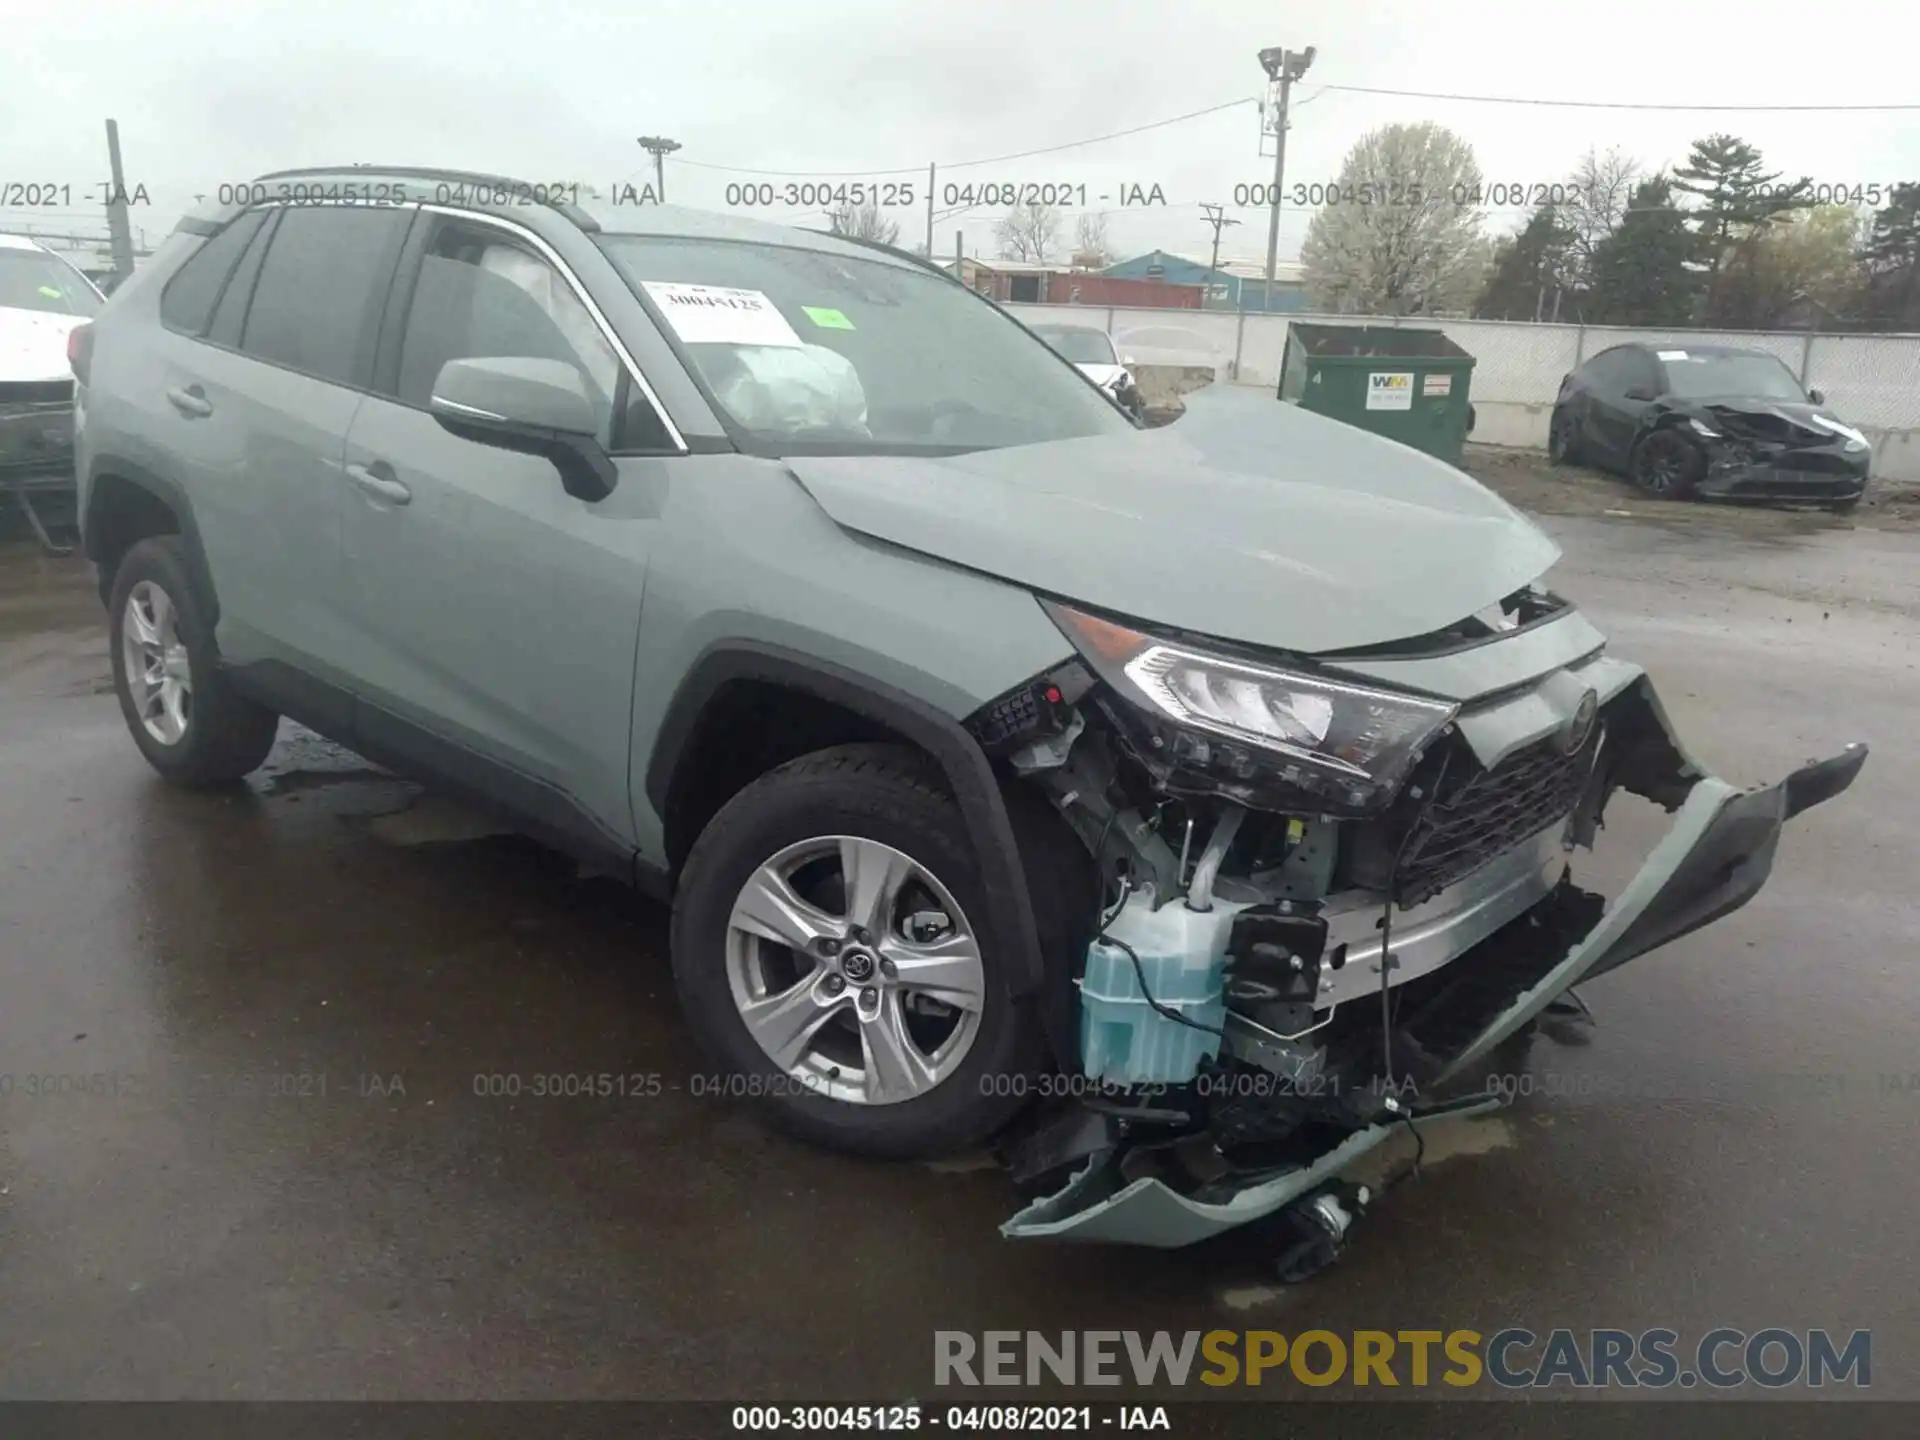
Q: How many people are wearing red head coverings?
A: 0